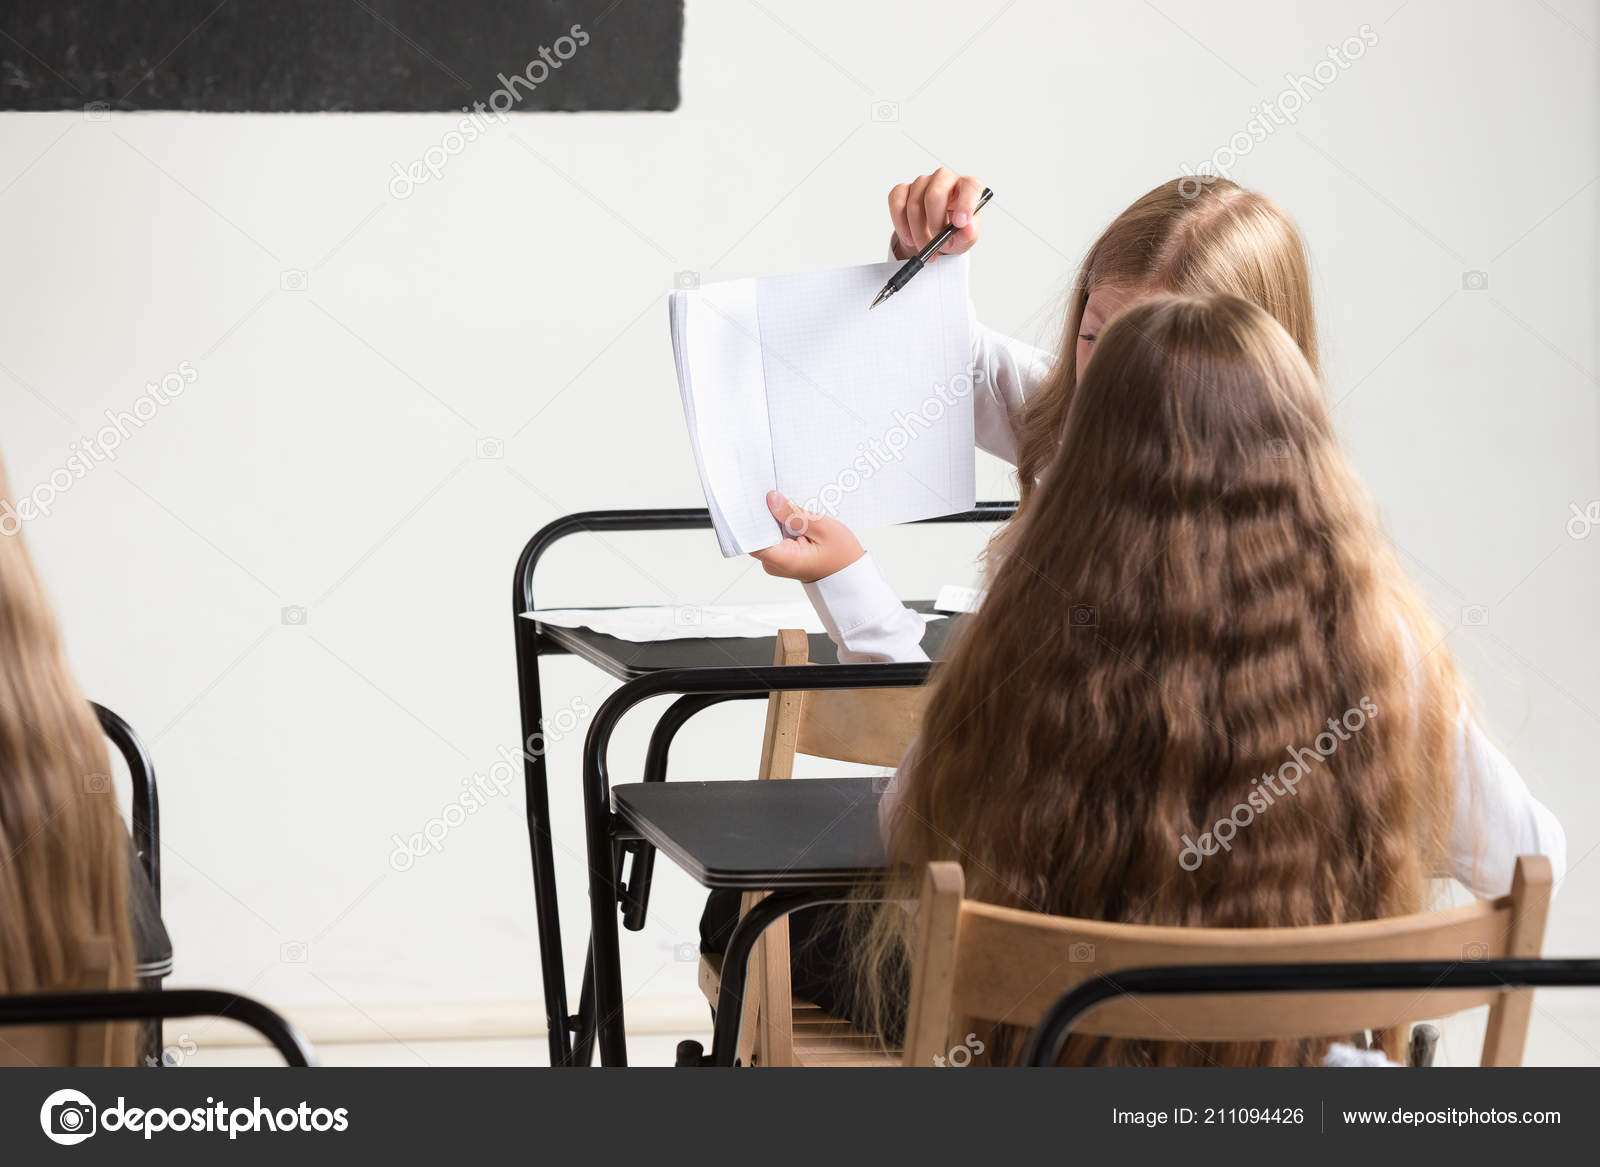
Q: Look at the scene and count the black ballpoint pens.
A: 1